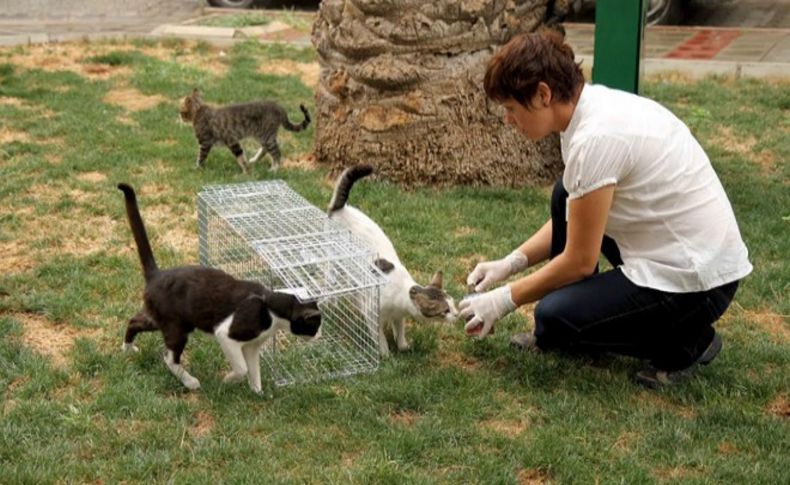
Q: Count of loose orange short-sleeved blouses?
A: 0